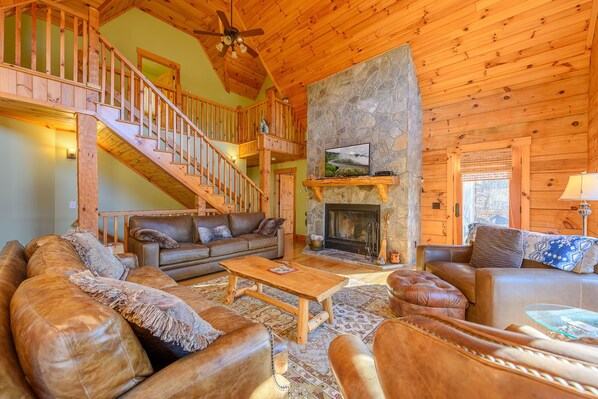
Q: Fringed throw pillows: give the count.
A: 2